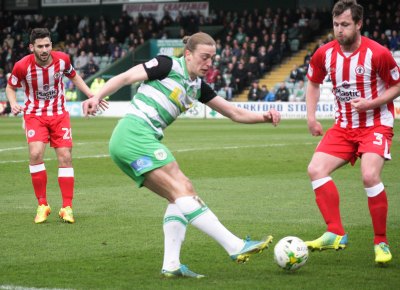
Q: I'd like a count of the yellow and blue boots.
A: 4